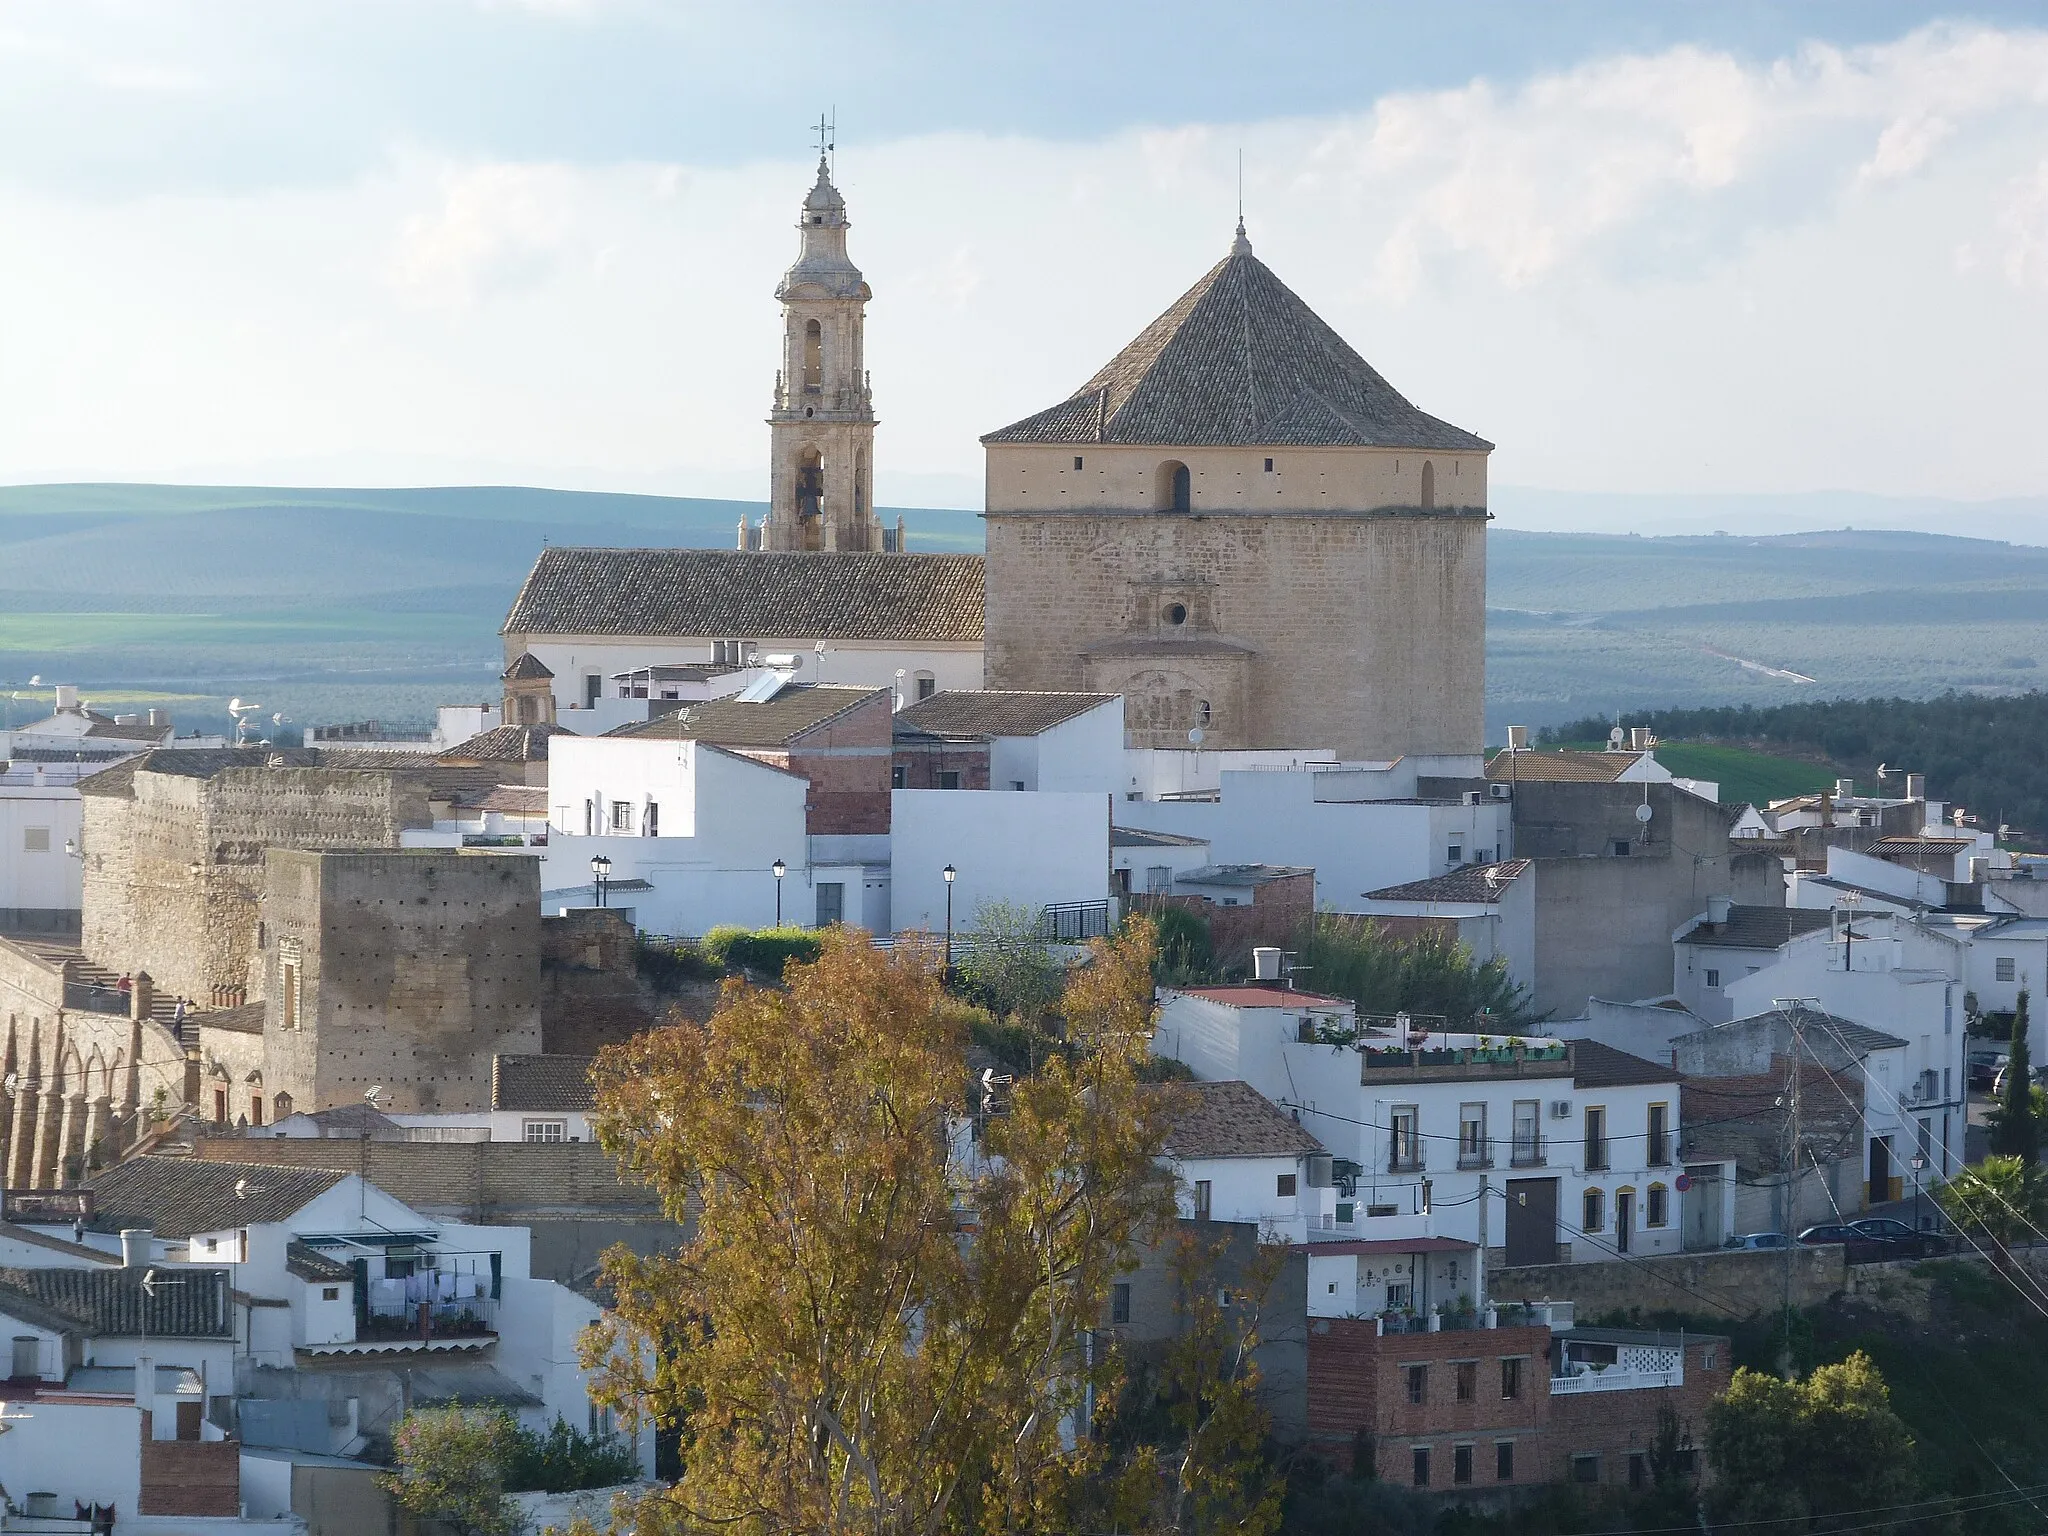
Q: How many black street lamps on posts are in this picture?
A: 5